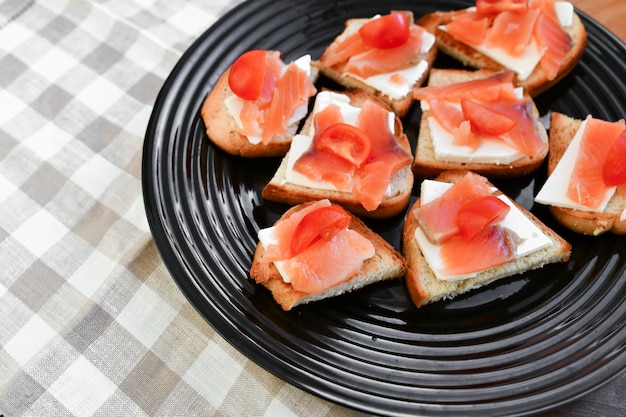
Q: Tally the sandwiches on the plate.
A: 8